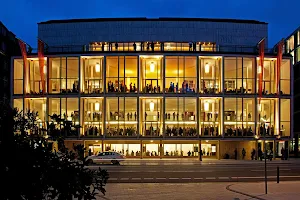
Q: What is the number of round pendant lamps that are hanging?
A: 6